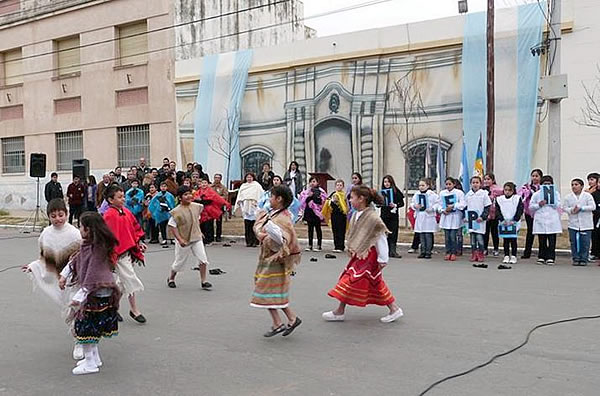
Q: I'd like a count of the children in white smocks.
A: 6